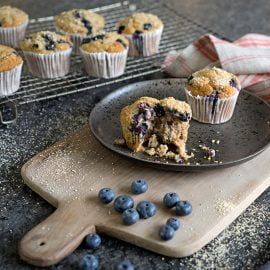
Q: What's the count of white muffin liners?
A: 7